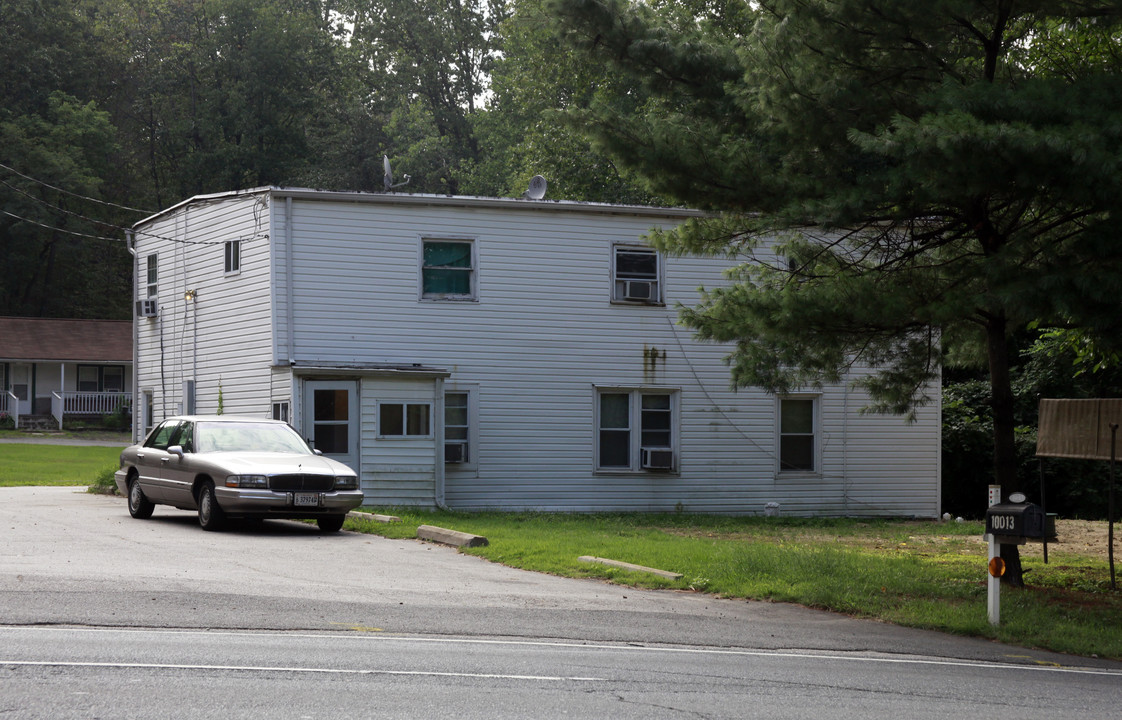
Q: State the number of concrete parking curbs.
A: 3